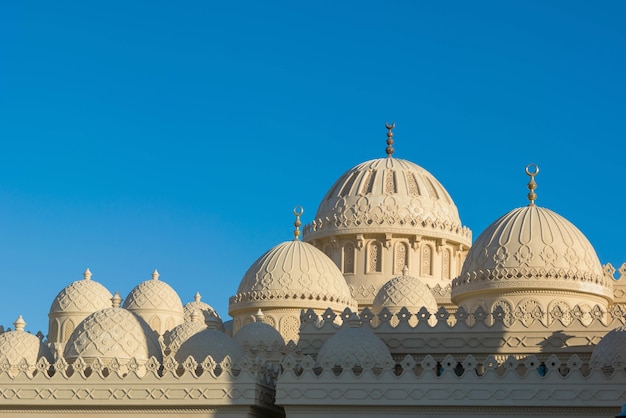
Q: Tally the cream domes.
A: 14